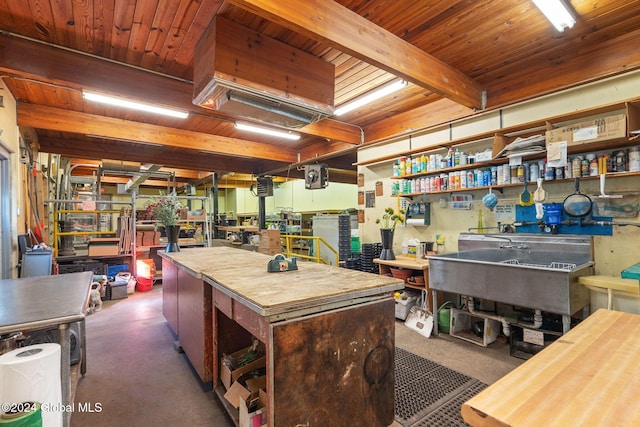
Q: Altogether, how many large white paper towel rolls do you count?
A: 1